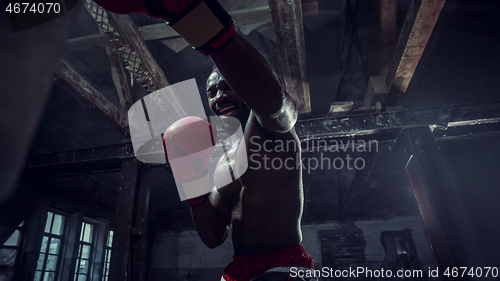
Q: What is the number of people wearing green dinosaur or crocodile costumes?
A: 0